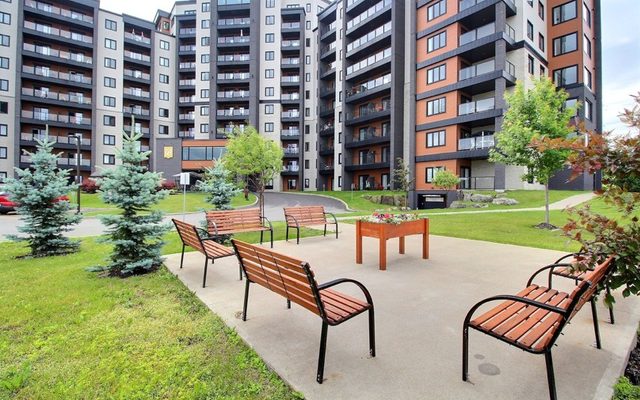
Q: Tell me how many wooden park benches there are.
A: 6